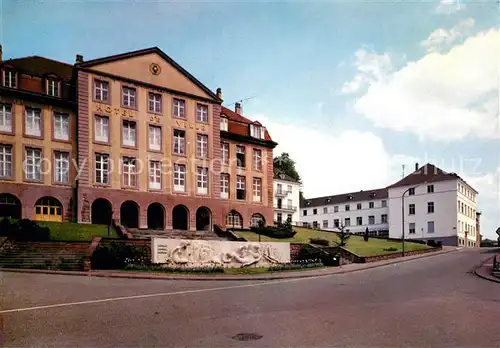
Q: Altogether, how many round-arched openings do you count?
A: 9